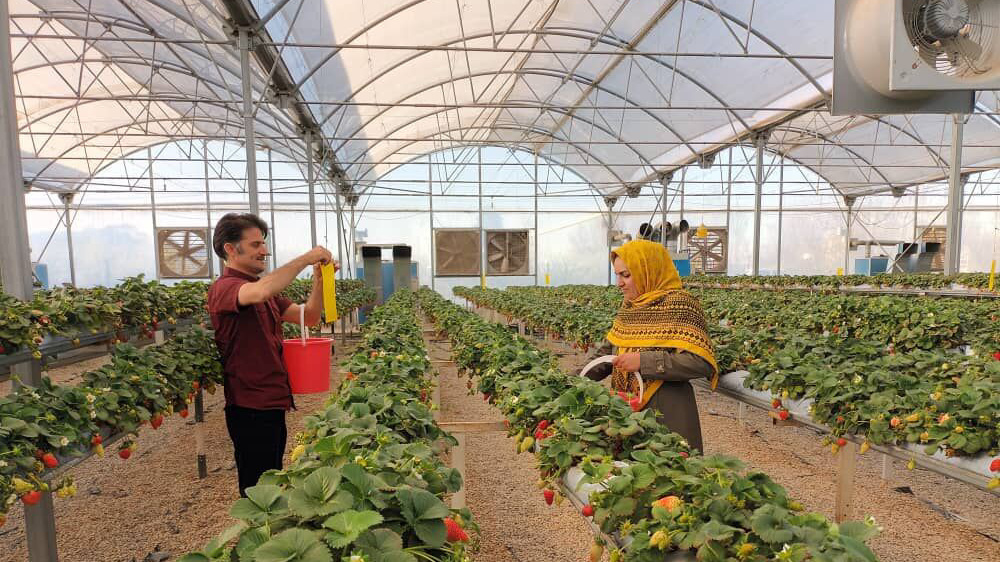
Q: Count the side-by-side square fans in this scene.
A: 2